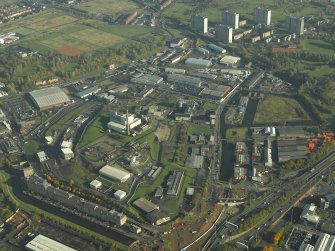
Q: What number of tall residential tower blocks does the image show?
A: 5